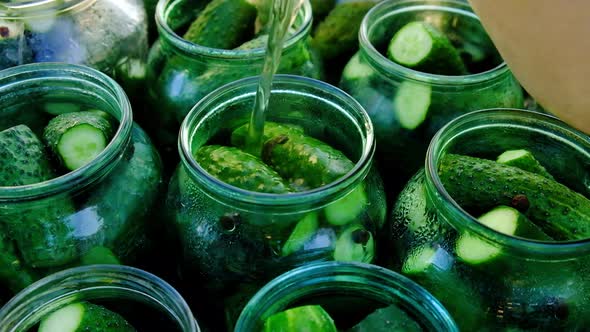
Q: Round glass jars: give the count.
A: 8